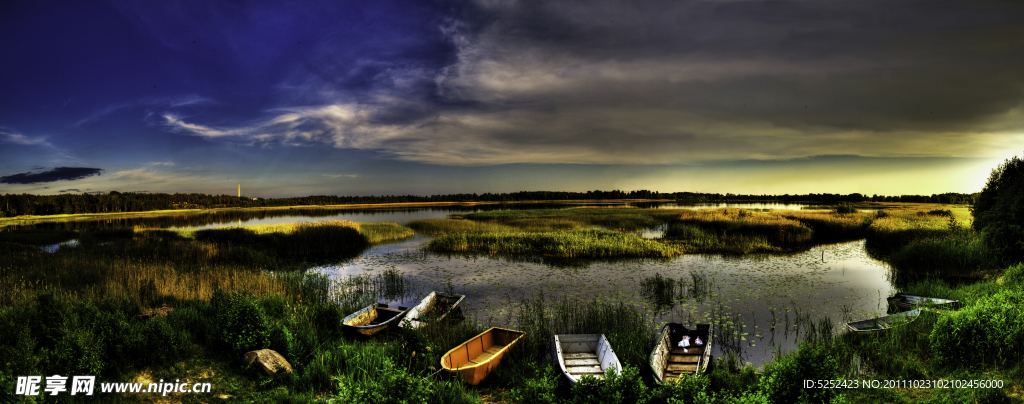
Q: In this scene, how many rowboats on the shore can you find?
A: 7